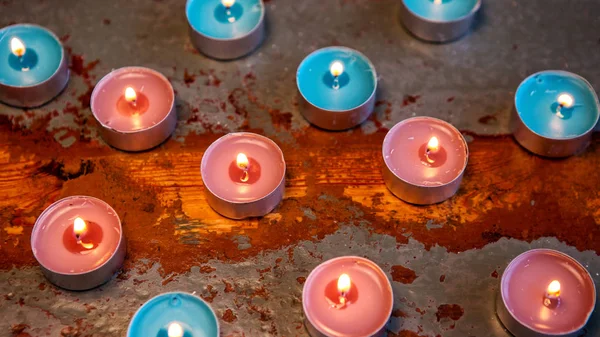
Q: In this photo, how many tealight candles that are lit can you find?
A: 12